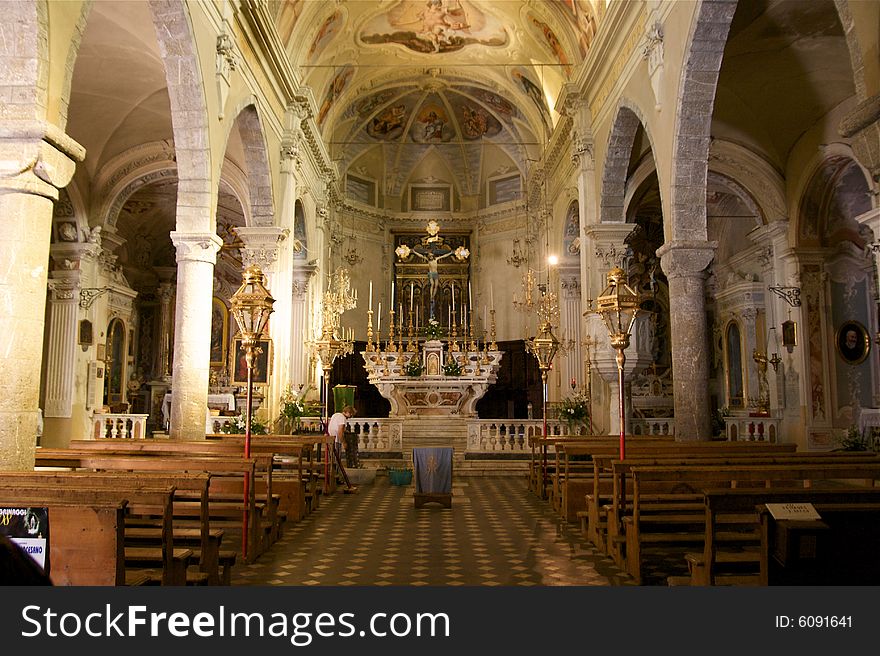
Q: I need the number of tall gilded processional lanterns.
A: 4